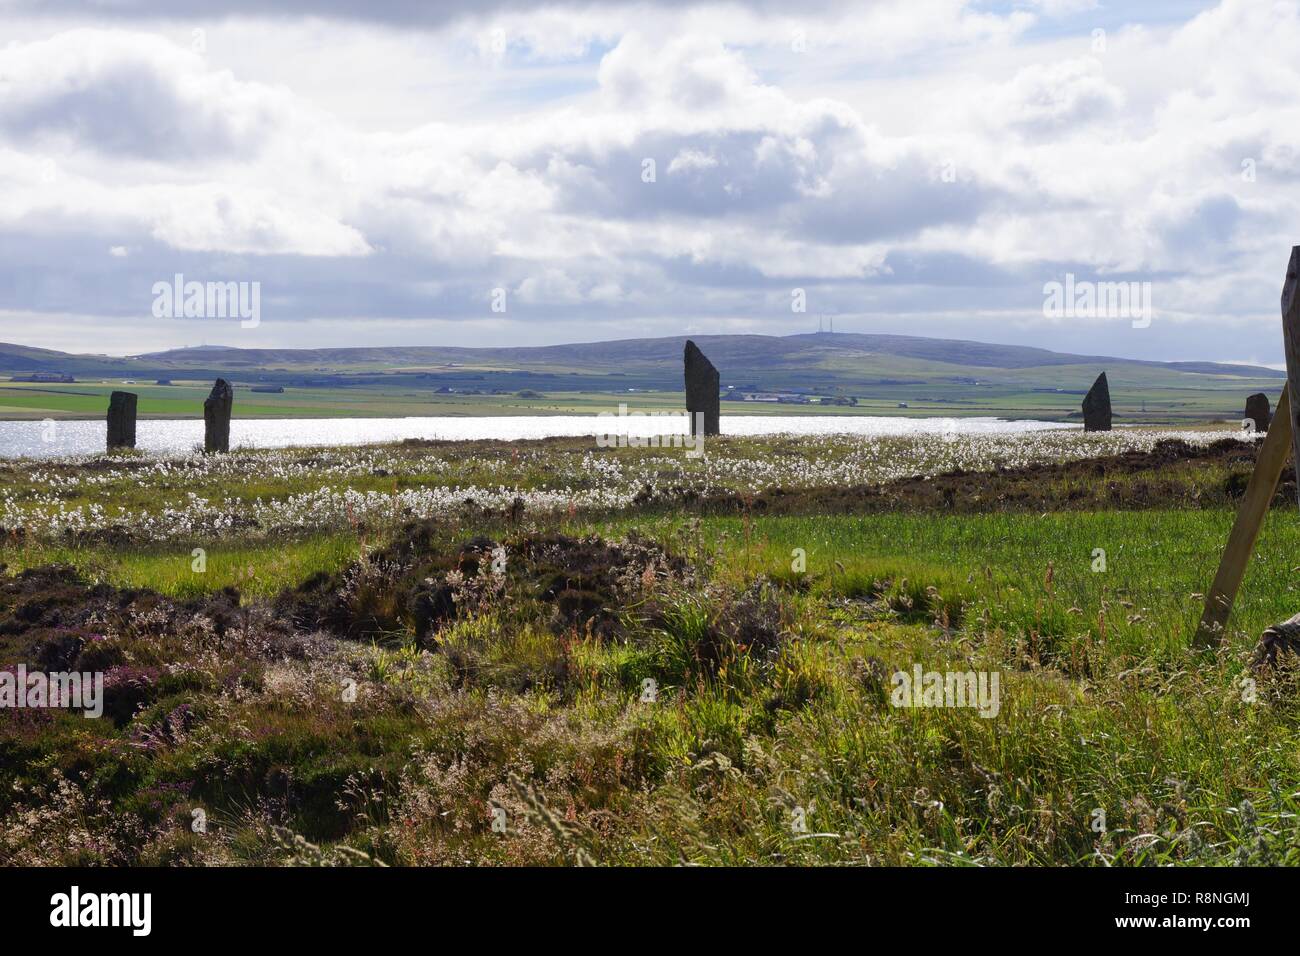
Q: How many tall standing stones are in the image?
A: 5